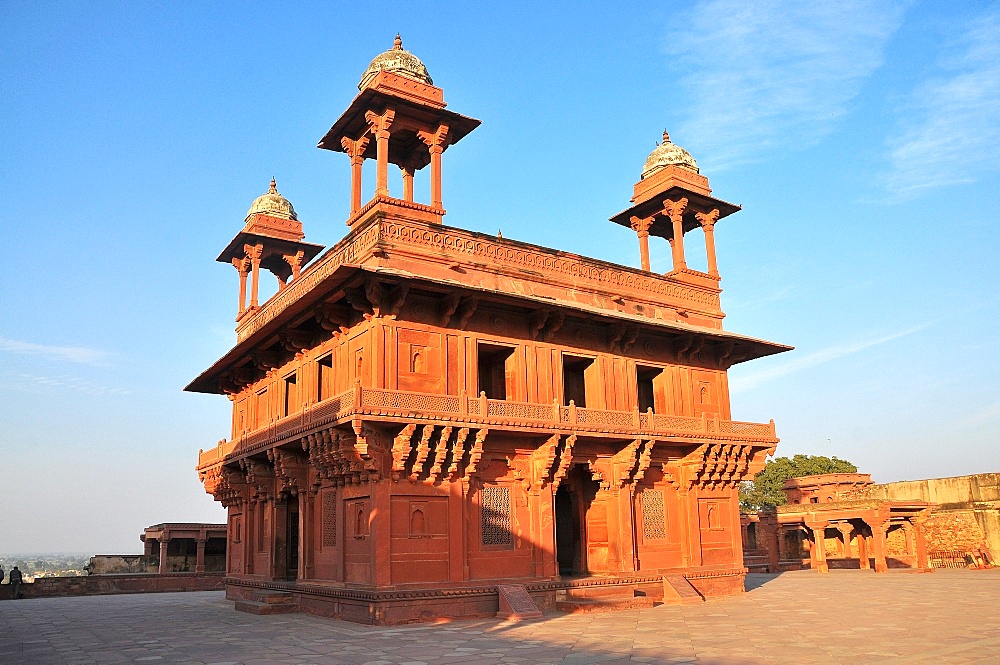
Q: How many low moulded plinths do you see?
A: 1